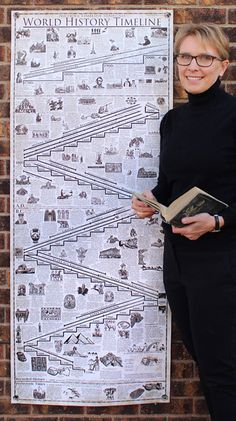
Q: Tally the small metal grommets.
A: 4